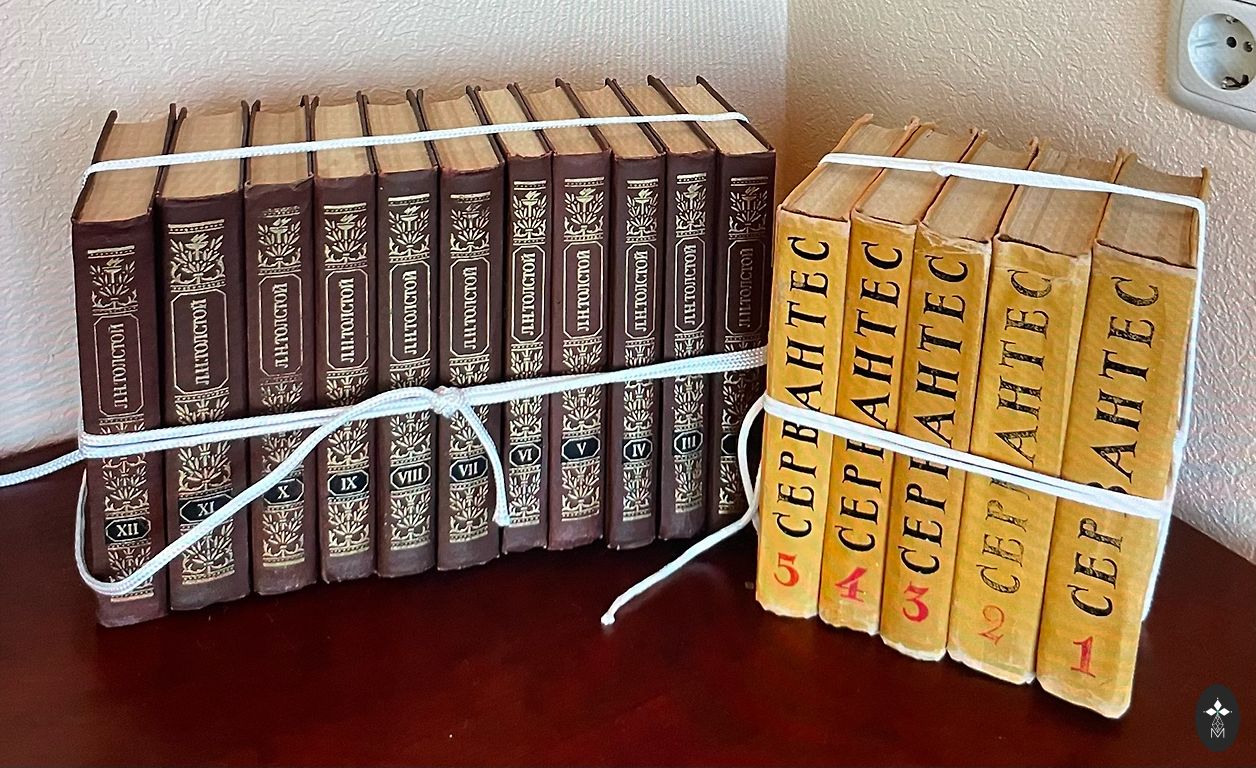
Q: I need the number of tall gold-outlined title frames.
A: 11